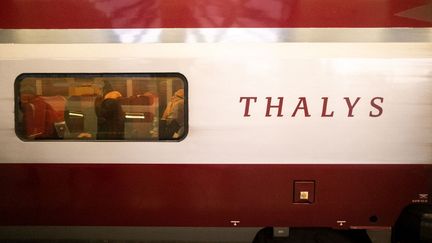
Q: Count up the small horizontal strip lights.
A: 2